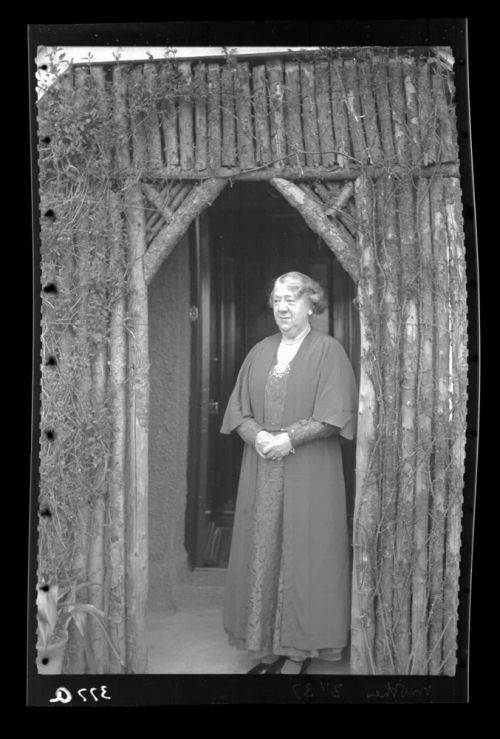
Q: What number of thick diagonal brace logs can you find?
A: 2